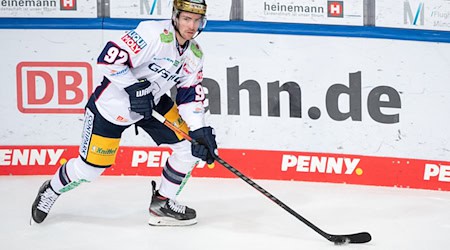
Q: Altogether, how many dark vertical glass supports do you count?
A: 3